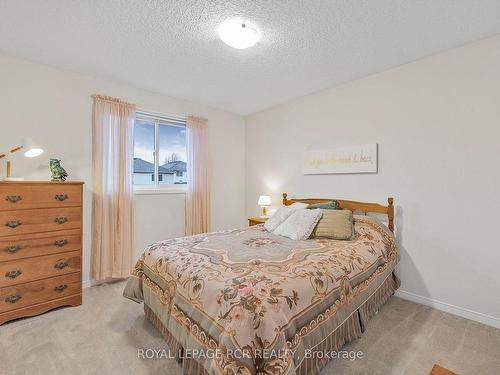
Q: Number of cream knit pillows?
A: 2